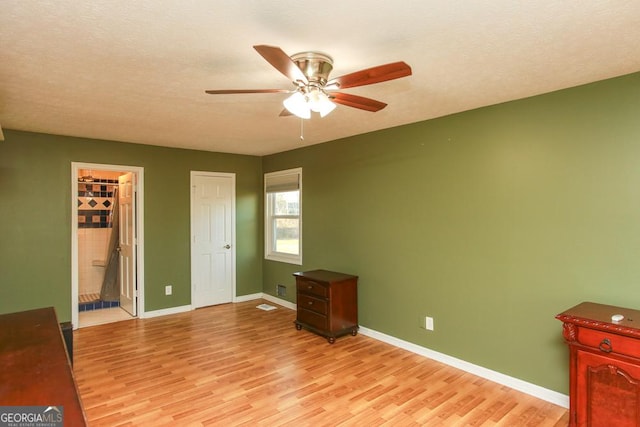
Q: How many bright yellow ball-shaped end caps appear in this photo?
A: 0